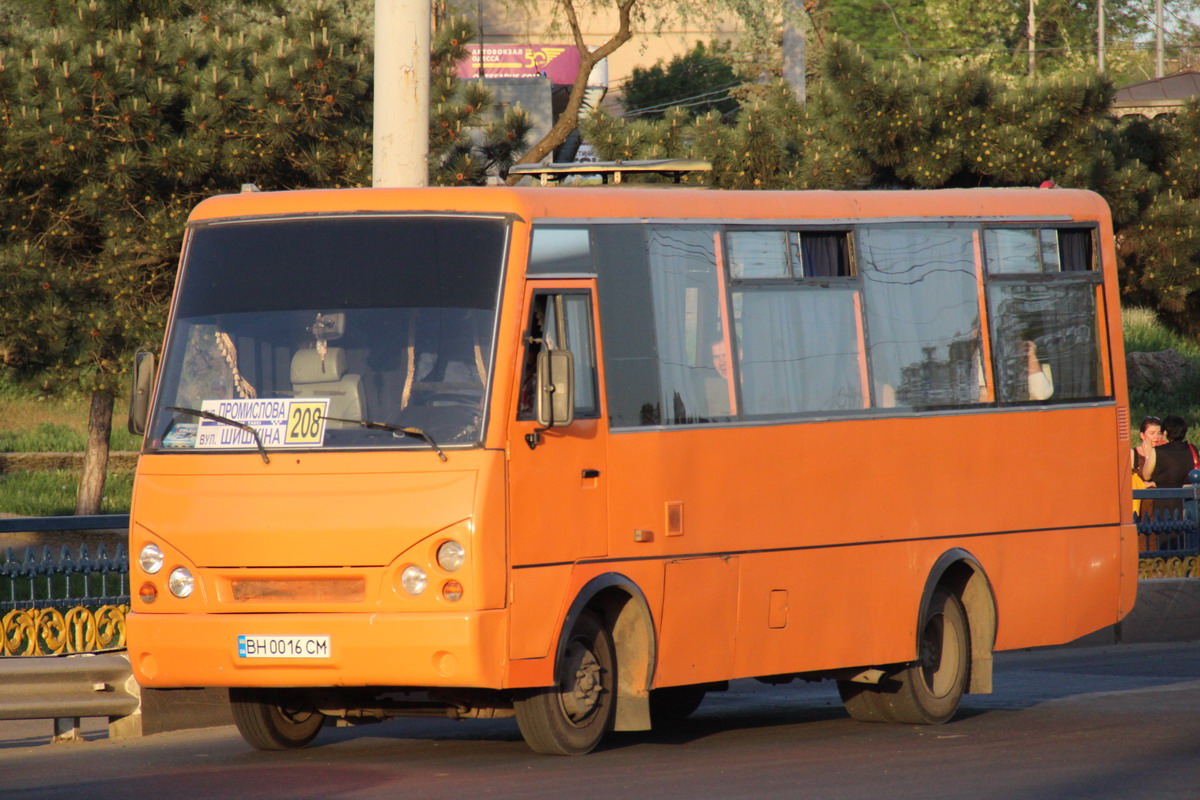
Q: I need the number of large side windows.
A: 4